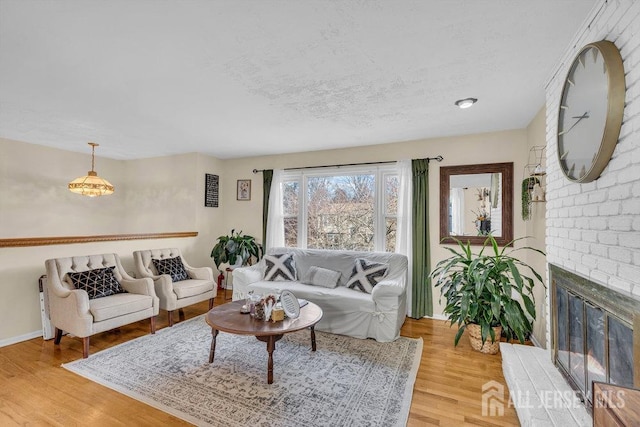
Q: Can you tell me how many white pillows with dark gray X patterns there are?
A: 2